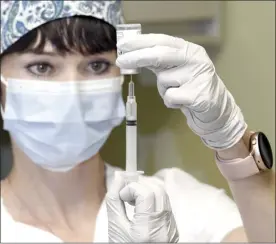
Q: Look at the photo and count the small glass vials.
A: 1